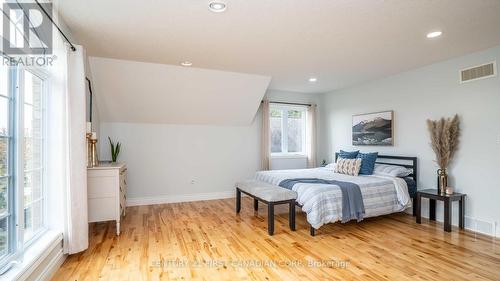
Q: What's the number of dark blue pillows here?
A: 2